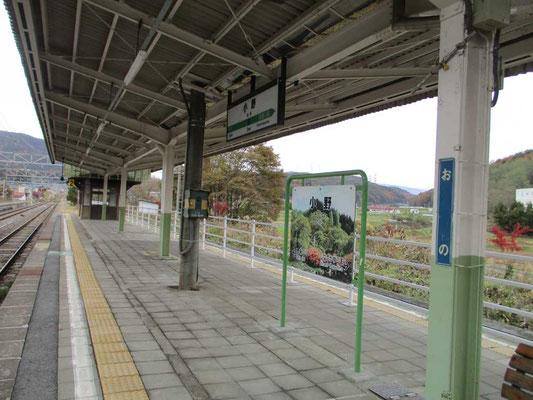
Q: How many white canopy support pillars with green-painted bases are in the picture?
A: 4